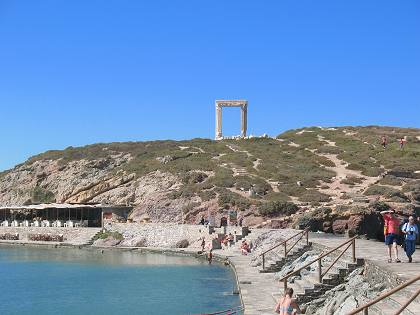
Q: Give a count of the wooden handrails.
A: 3